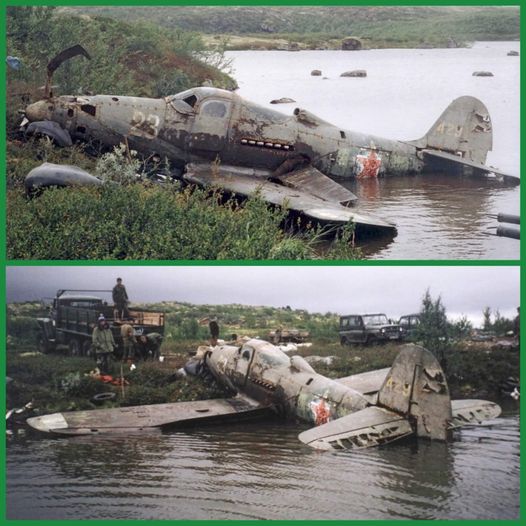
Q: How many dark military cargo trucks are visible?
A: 1